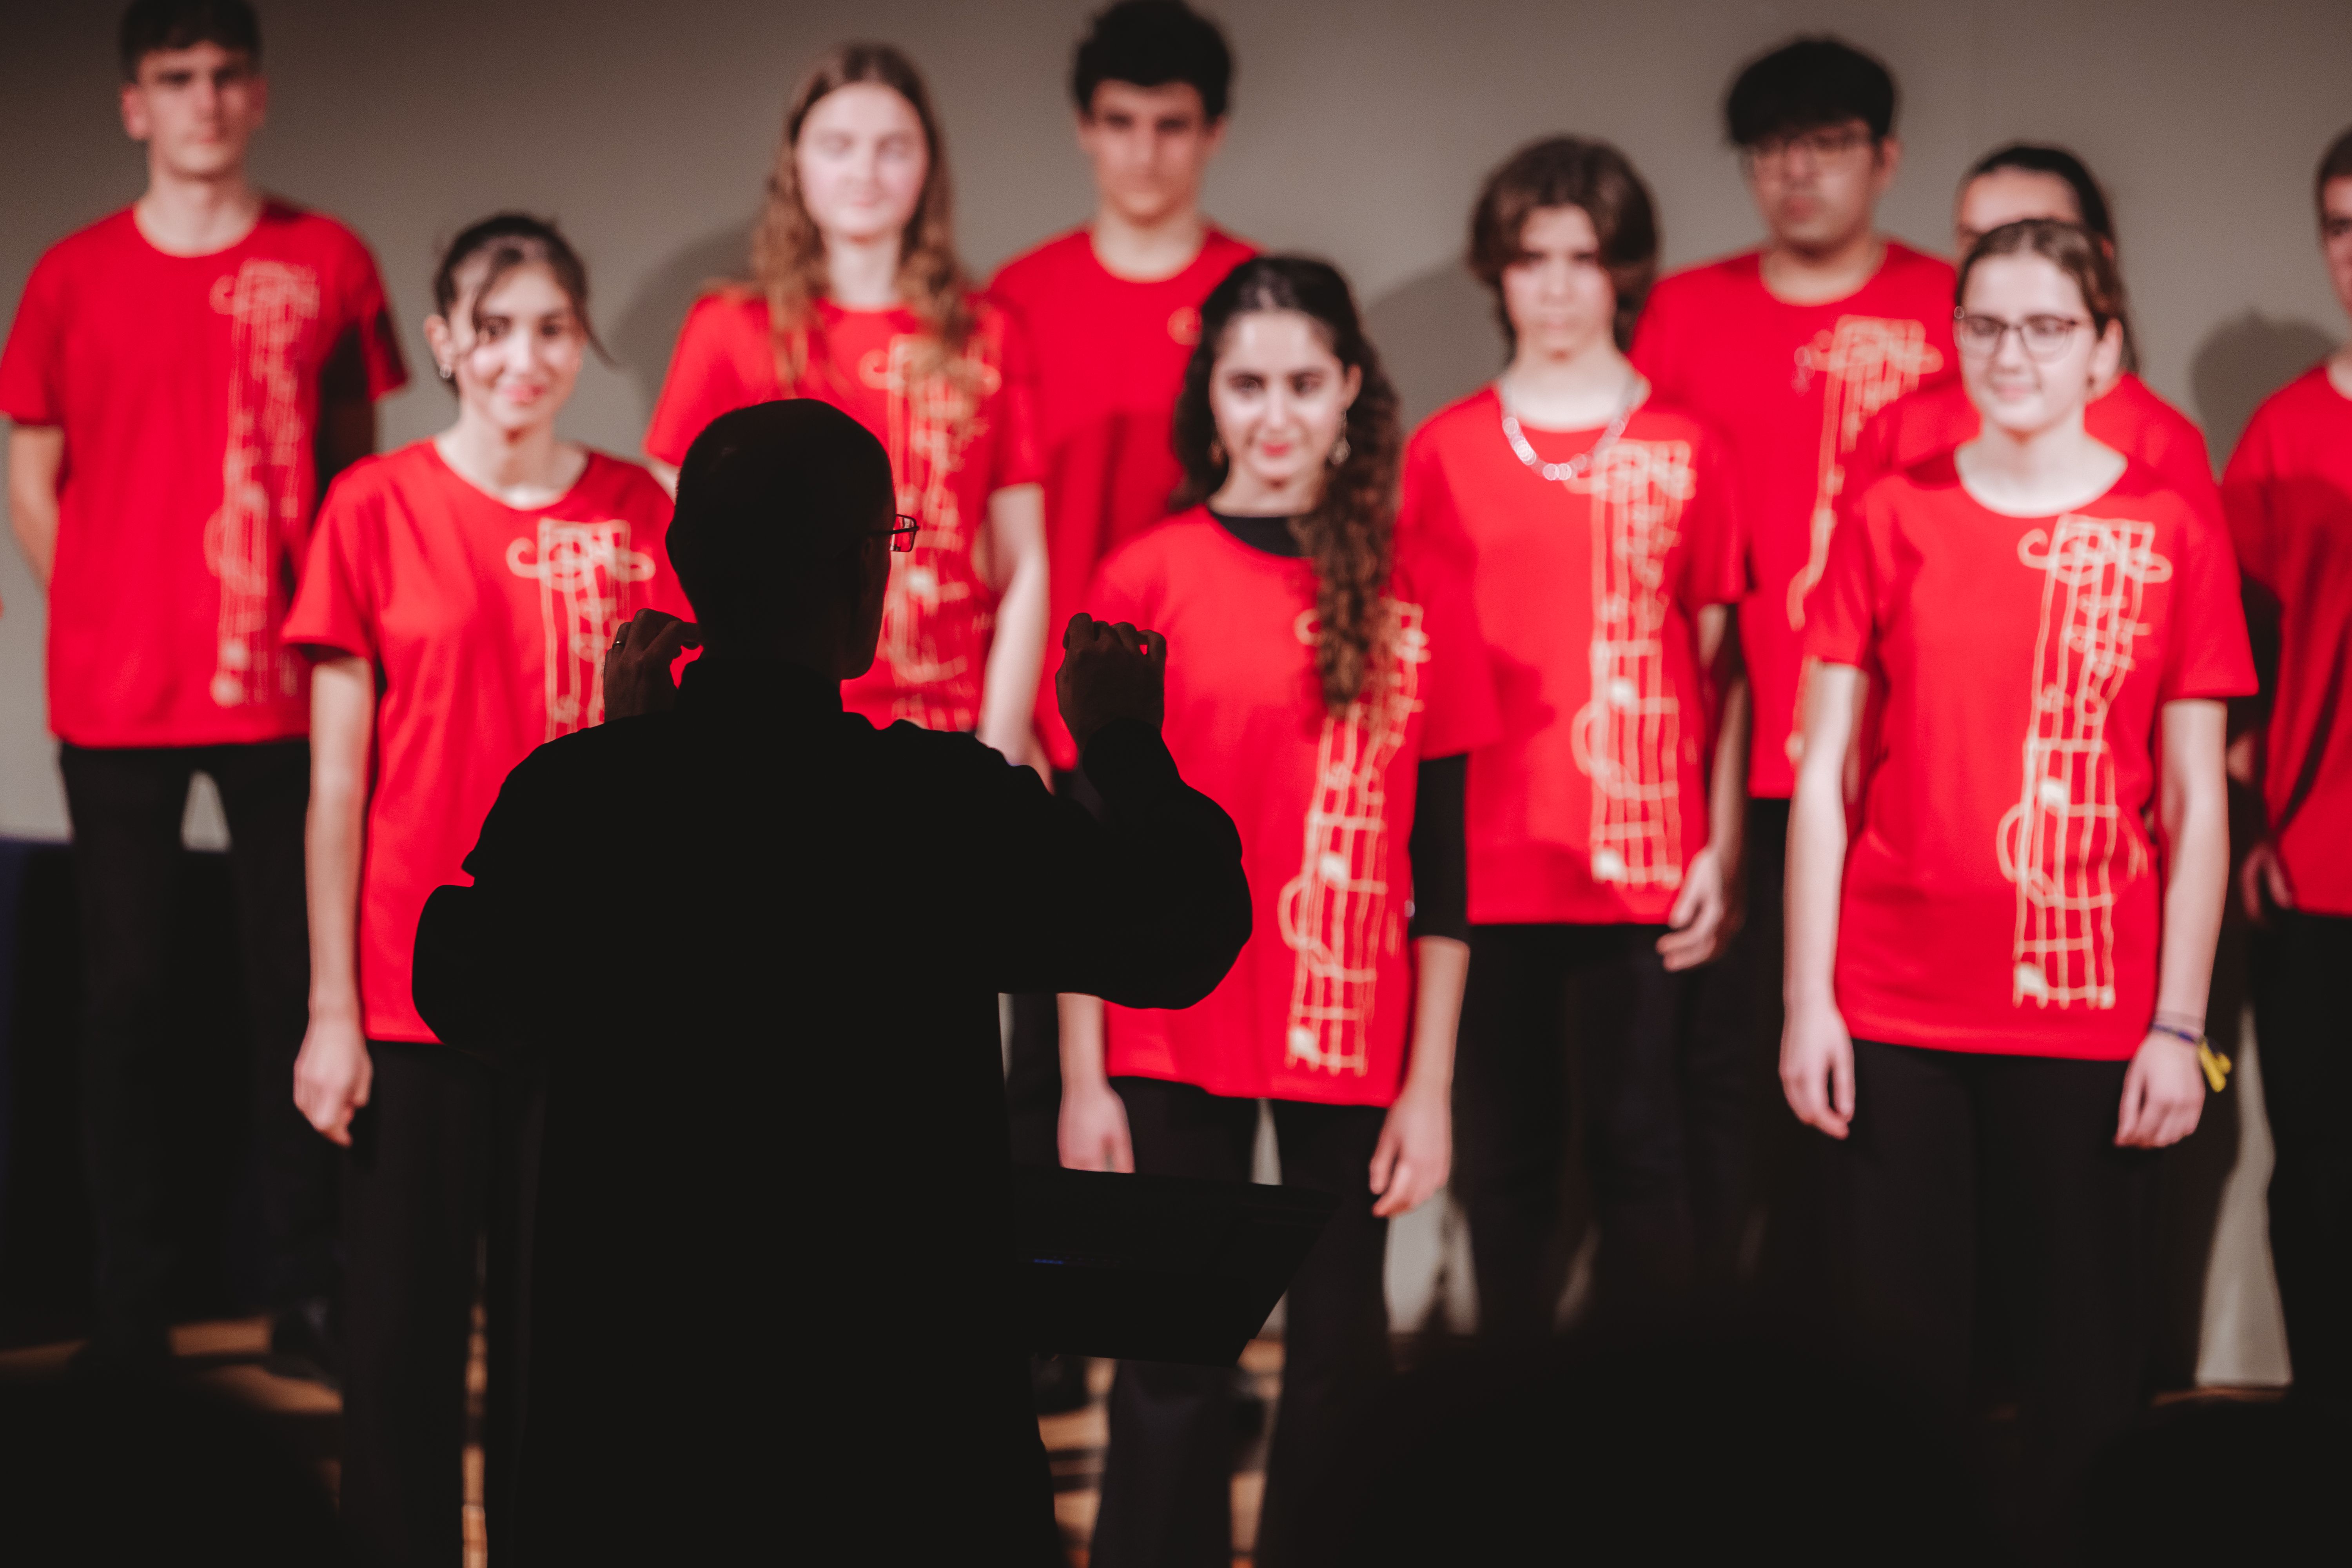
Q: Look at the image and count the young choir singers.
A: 10